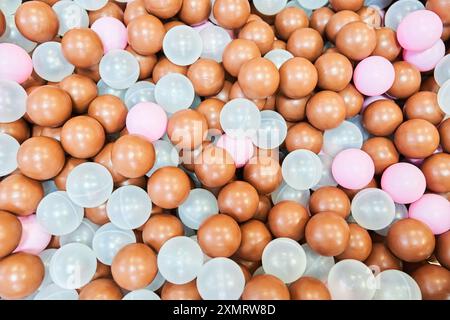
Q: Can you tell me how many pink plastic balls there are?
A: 11